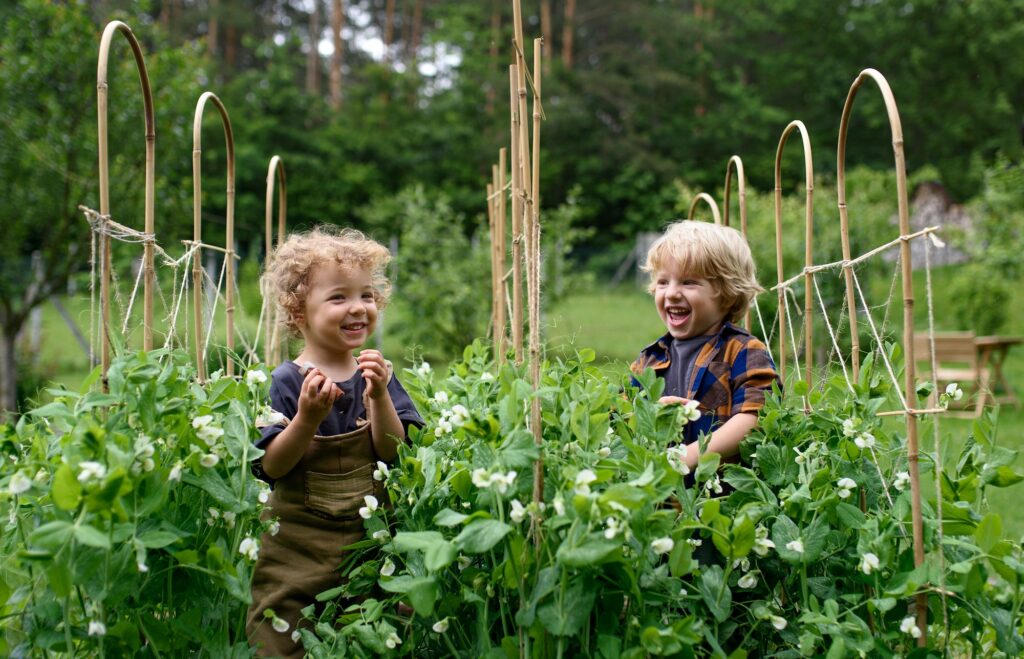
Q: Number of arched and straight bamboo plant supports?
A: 13